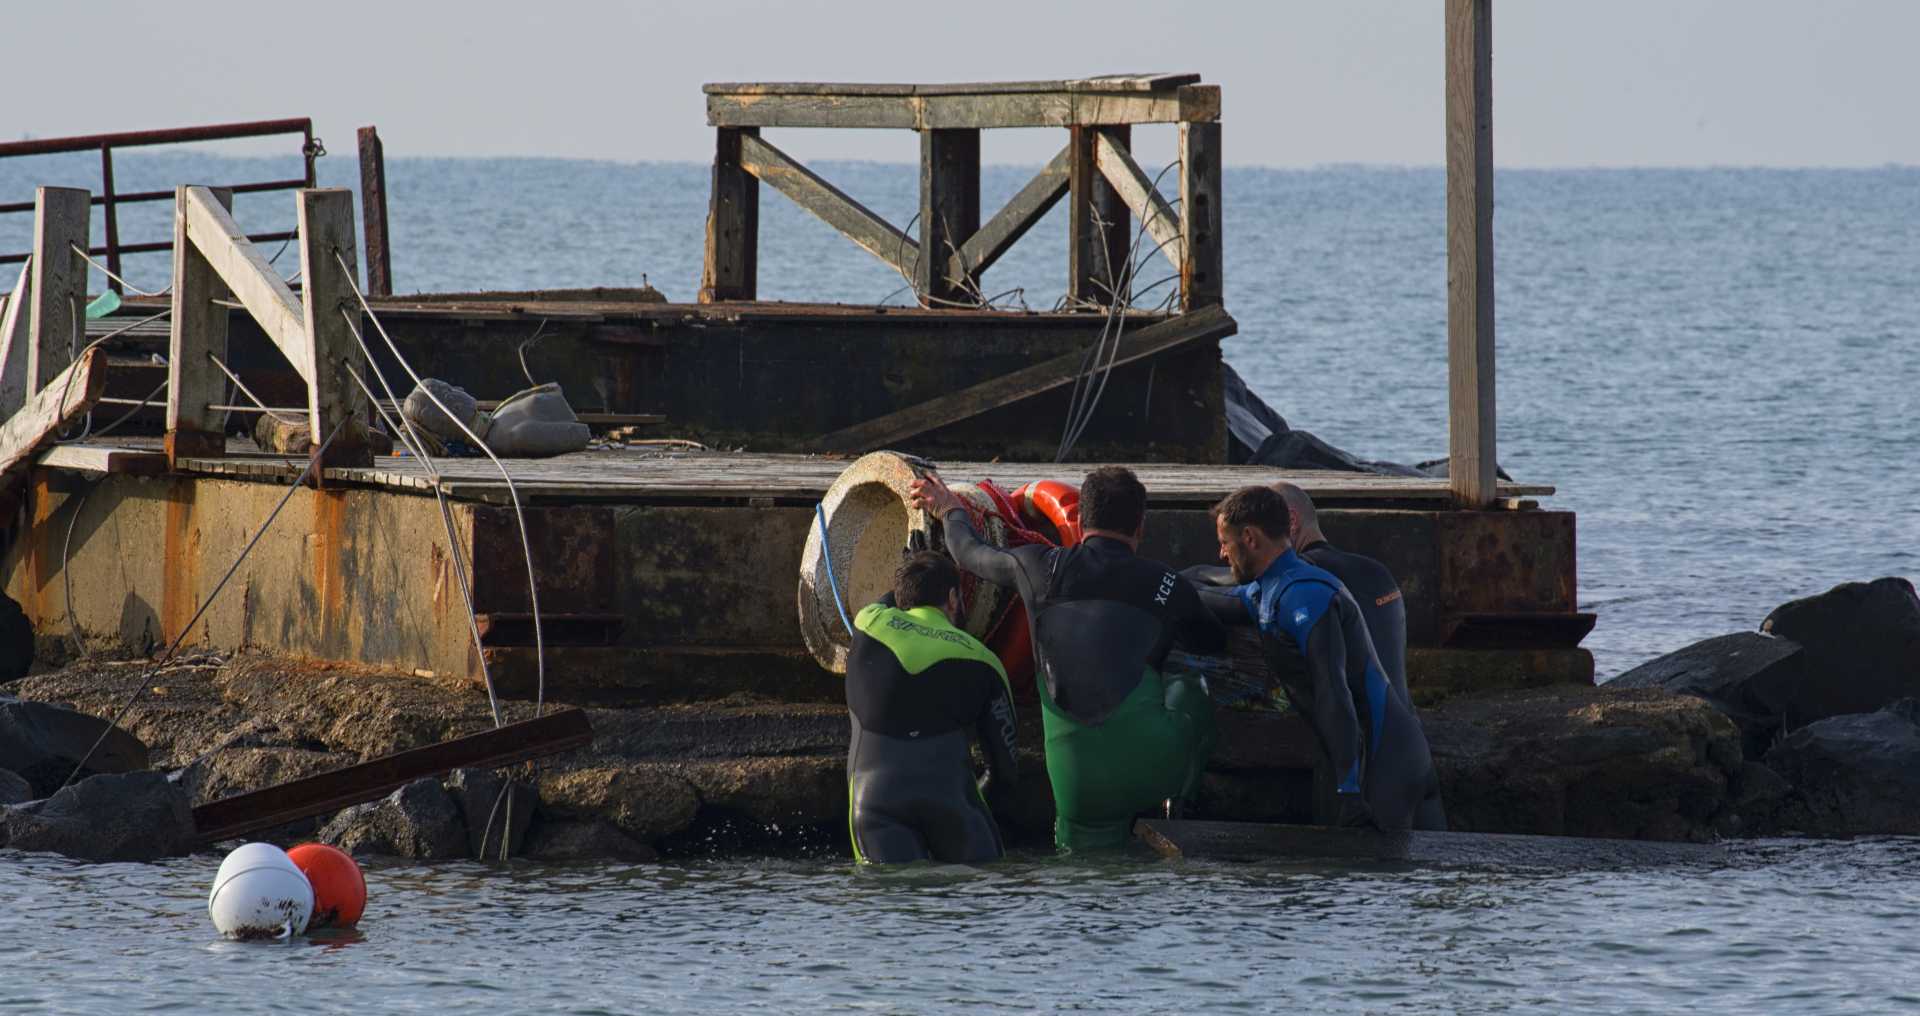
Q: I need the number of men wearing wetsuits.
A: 4